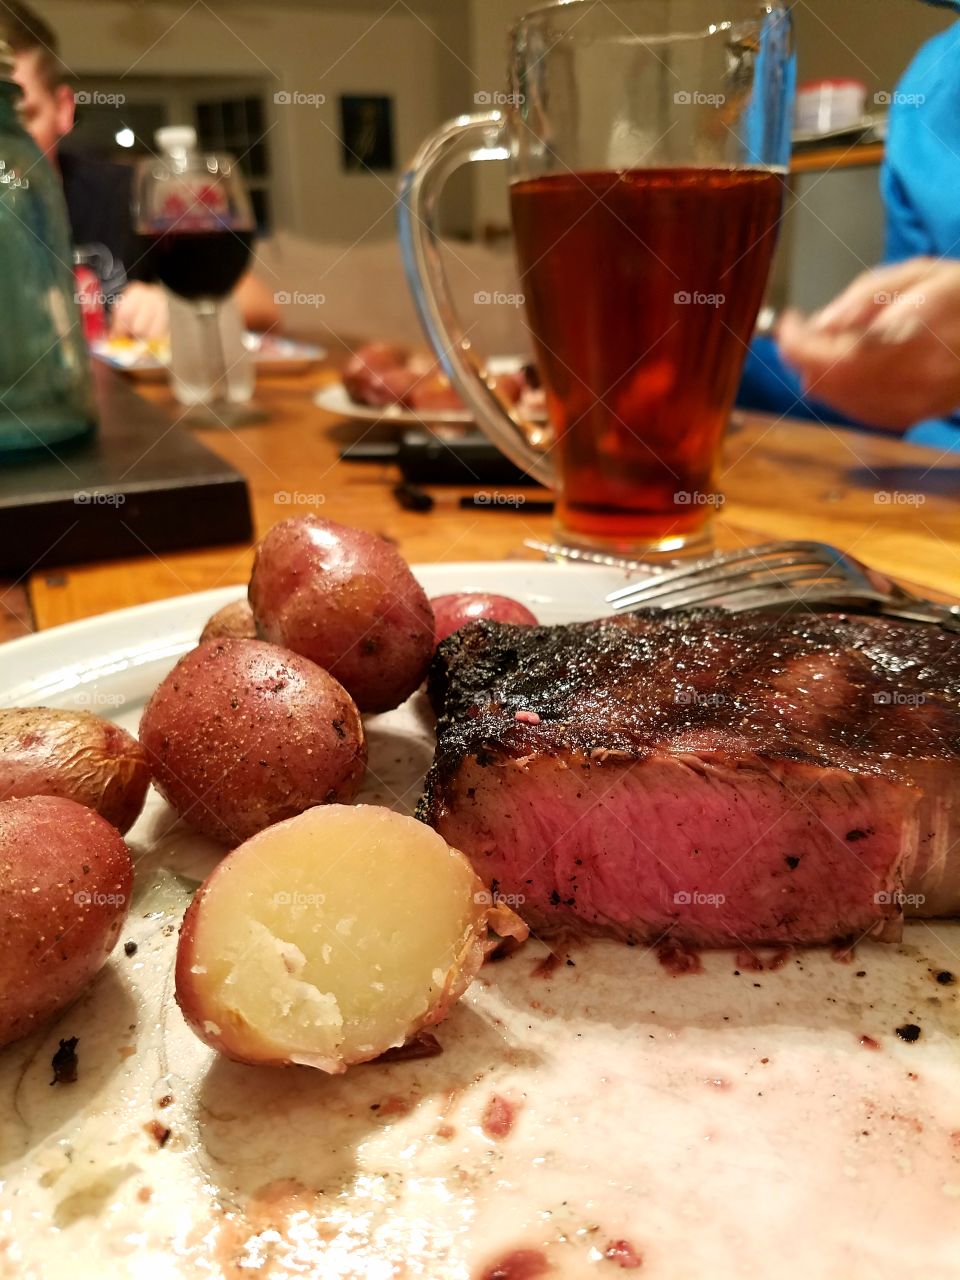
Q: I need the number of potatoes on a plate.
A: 7